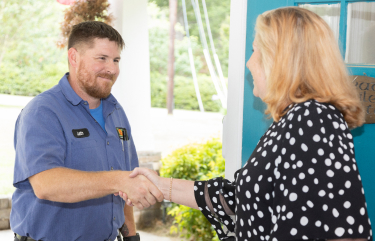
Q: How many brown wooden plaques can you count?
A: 1